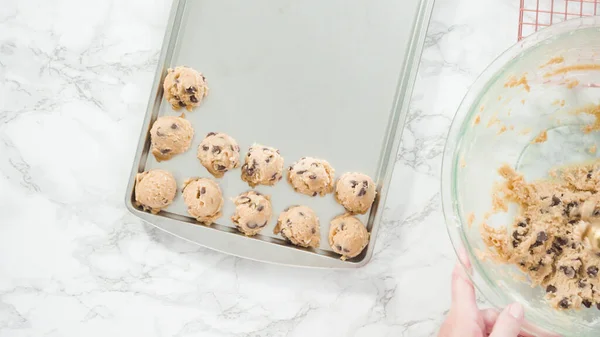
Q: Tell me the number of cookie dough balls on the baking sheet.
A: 11